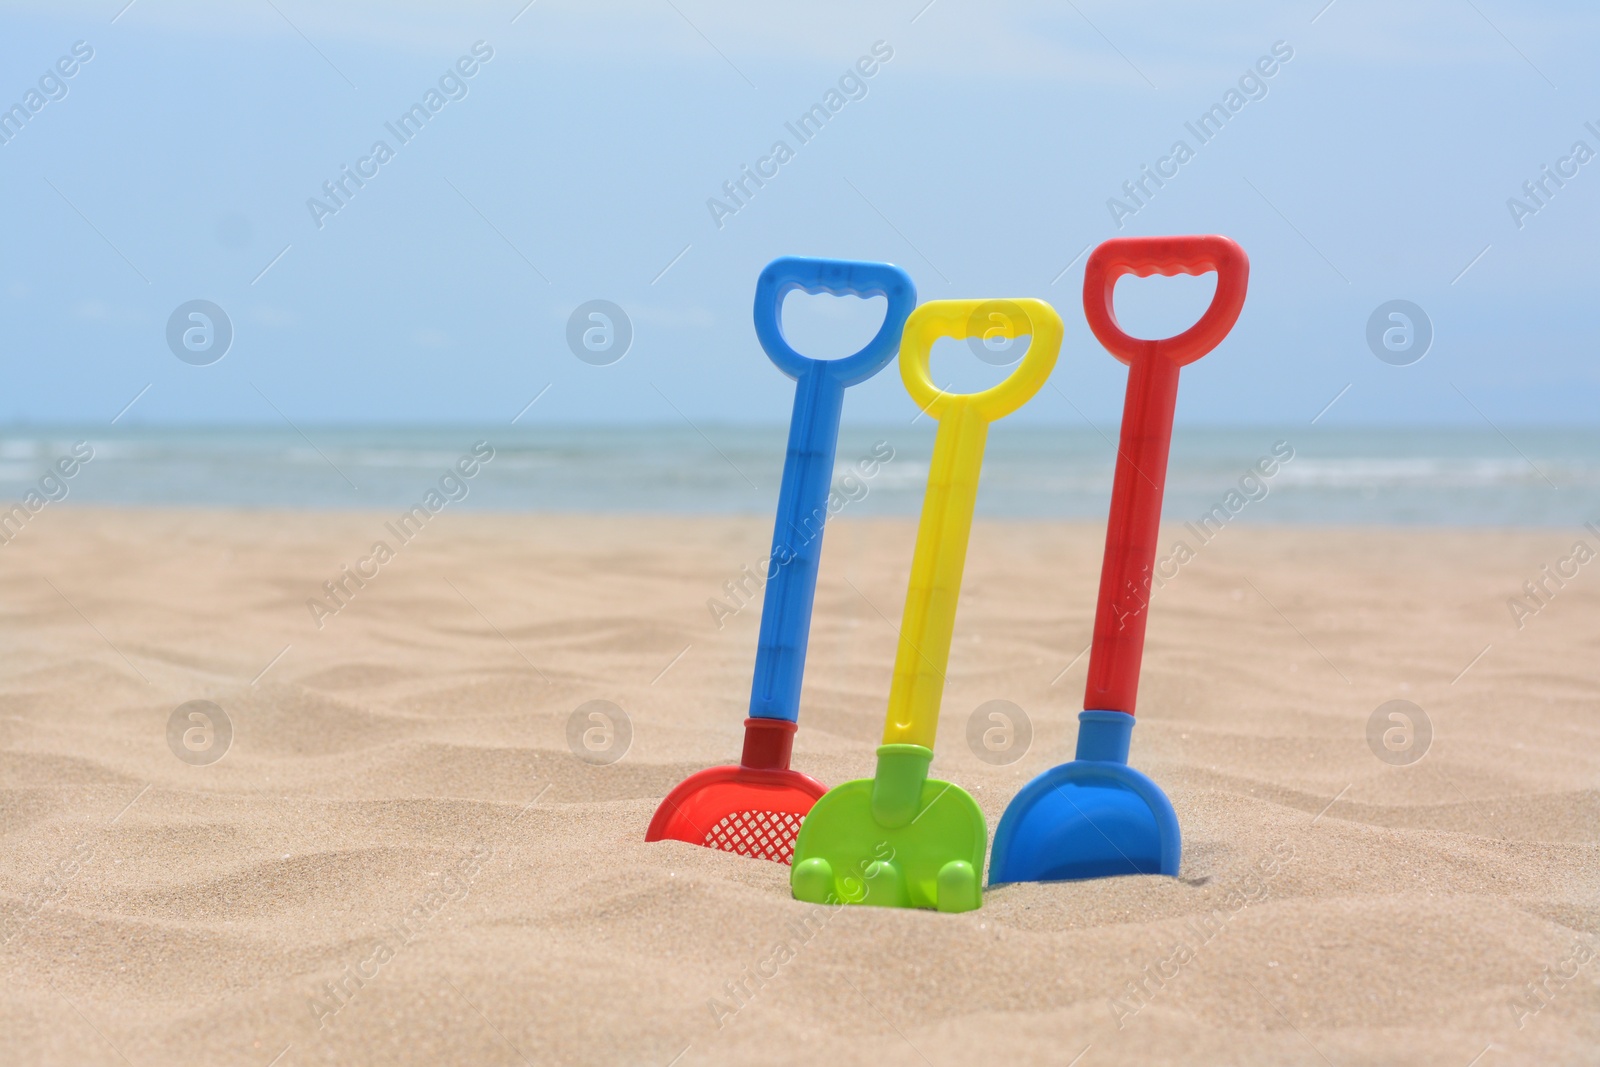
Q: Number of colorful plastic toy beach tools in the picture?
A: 3